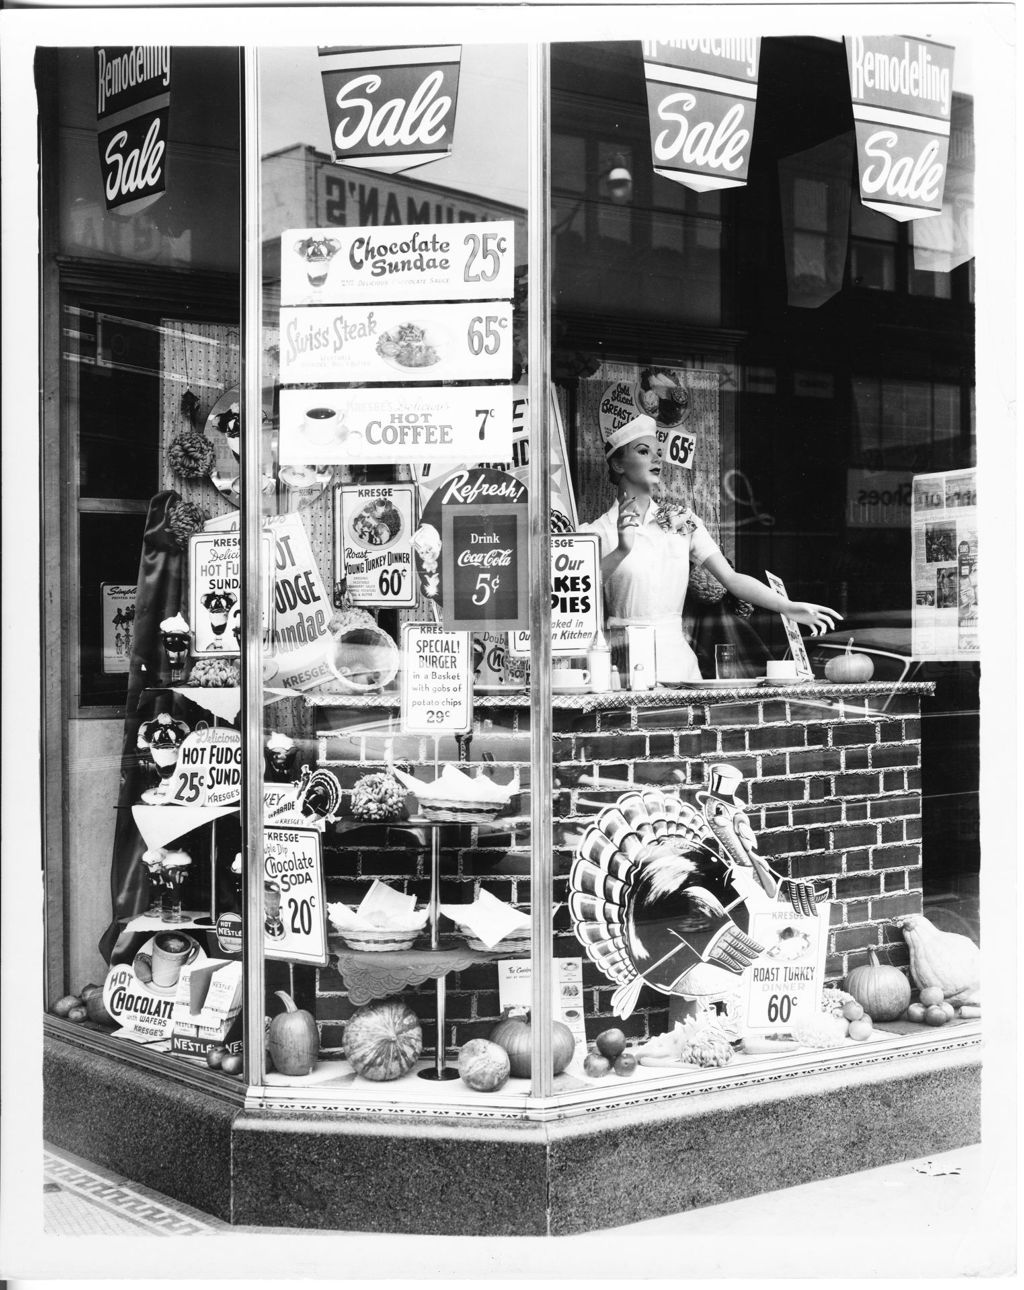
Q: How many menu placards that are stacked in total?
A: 3